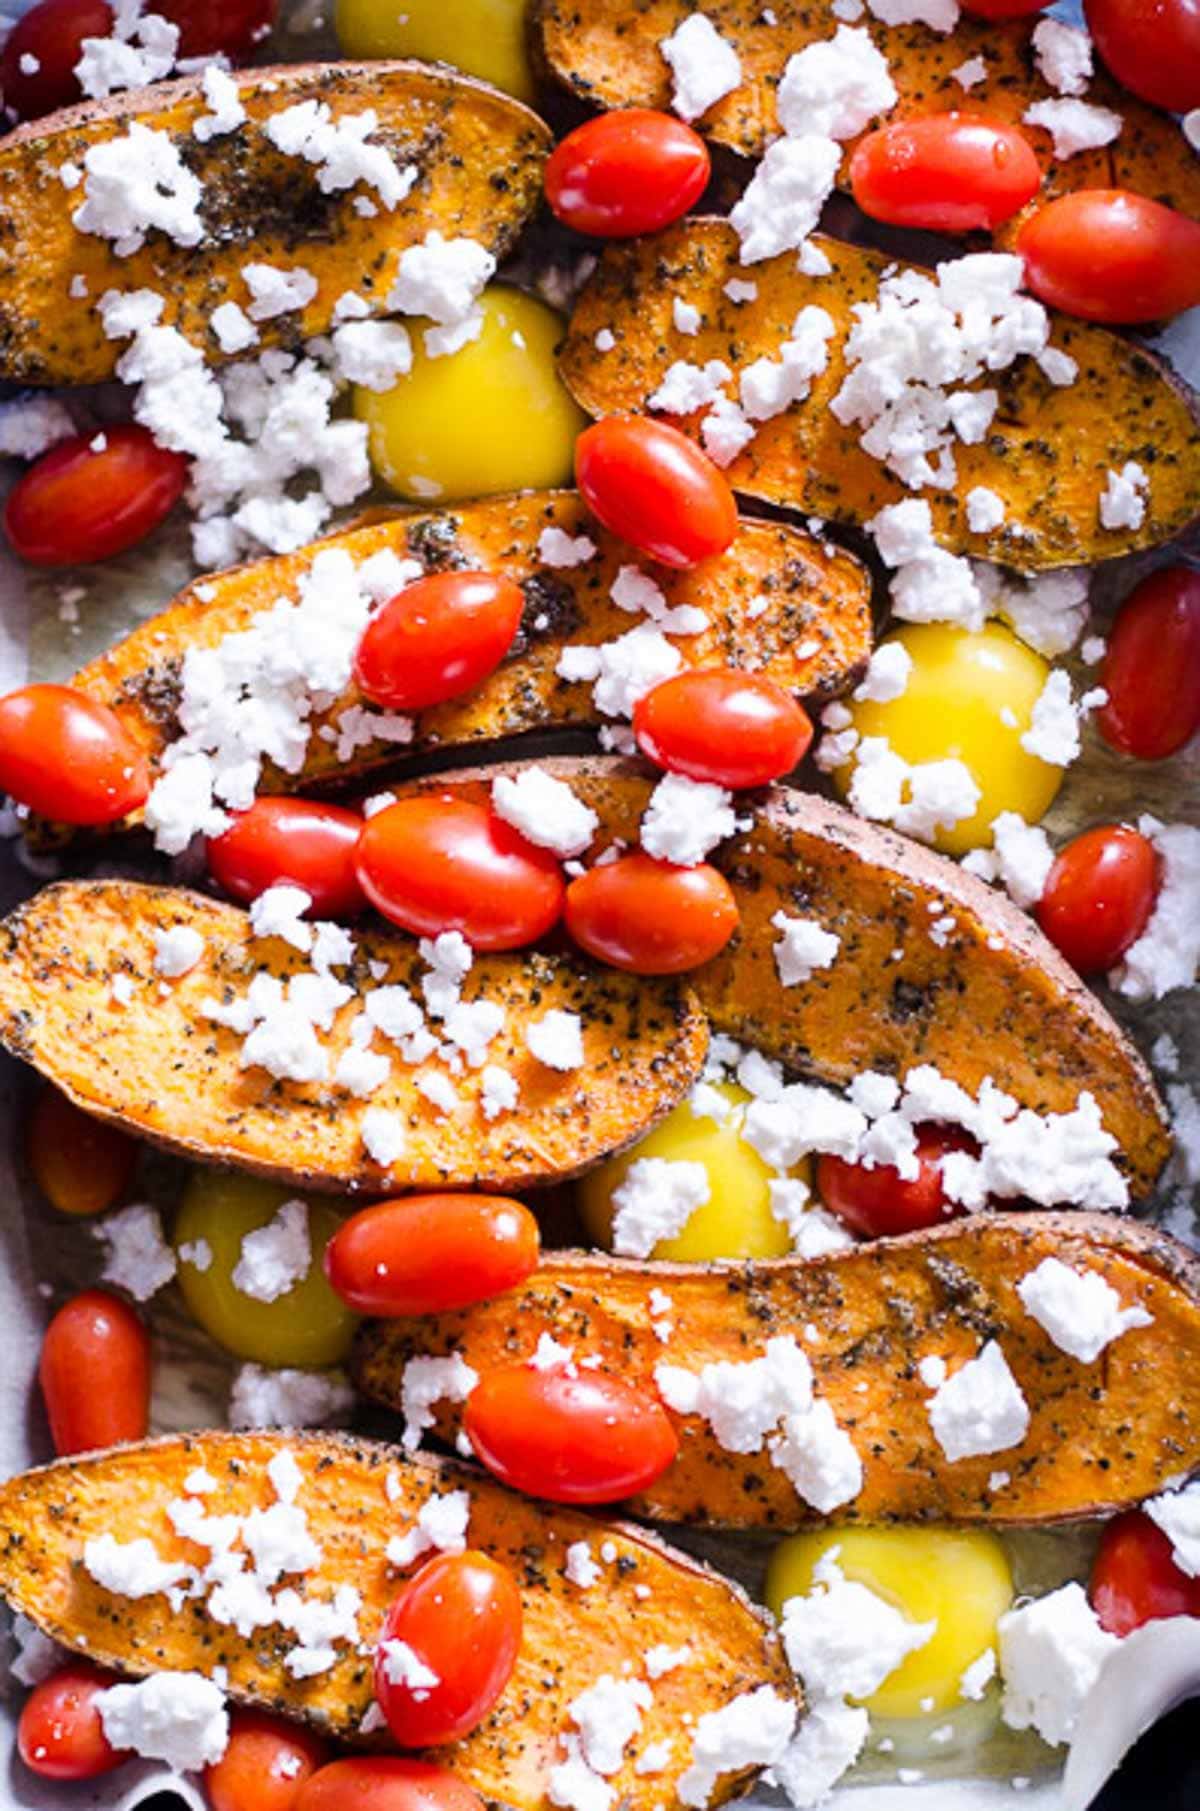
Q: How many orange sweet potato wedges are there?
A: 8